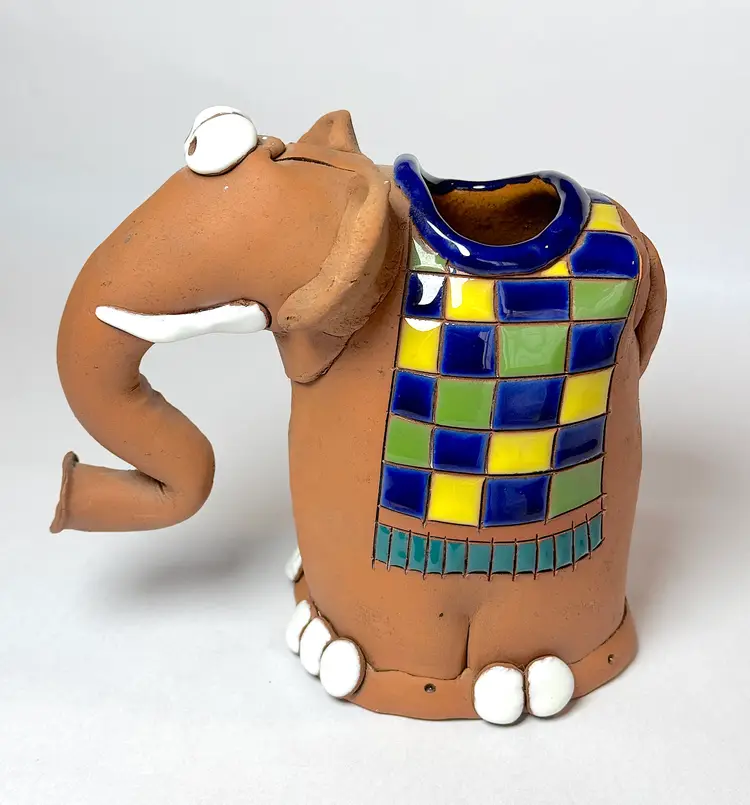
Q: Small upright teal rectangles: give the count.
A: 12